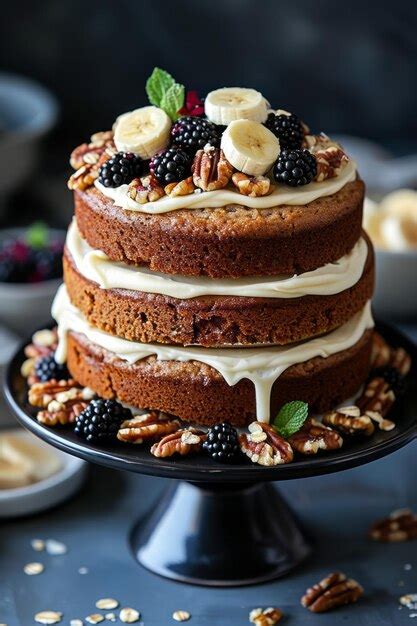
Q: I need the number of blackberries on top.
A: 5